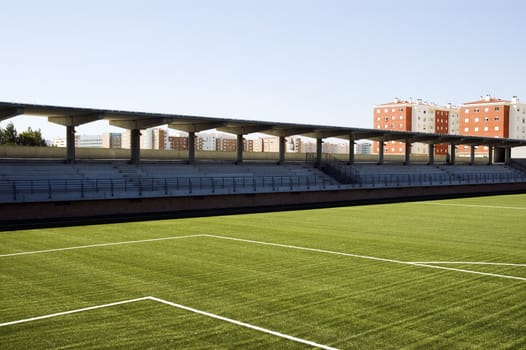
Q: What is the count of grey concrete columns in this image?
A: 14